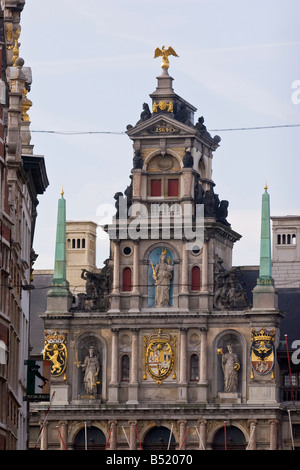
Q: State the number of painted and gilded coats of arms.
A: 3